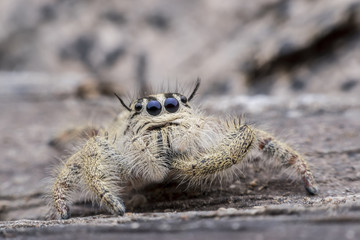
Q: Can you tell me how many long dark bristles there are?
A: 2